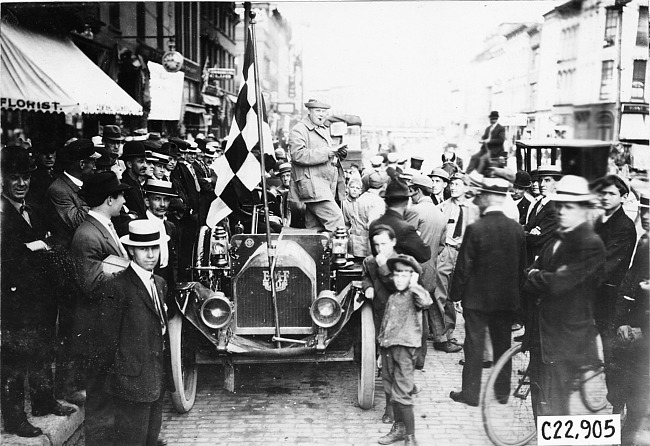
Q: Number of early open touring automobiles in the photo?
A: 1